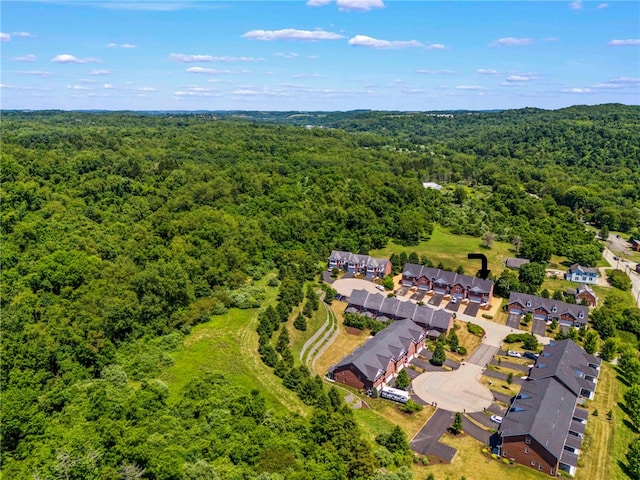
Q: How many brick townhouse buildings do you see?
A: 6